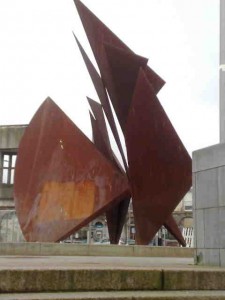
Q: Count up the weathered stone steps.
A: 2